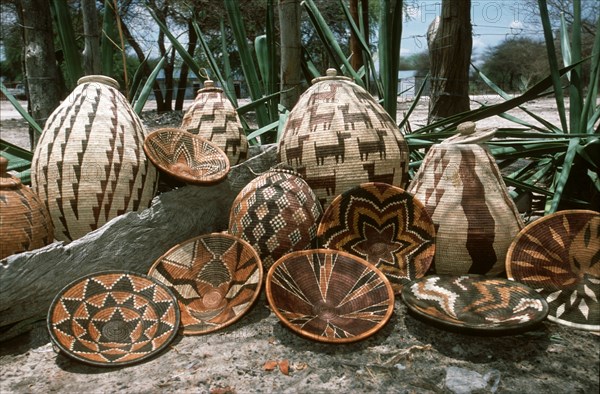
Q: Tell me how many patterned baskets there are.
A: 13